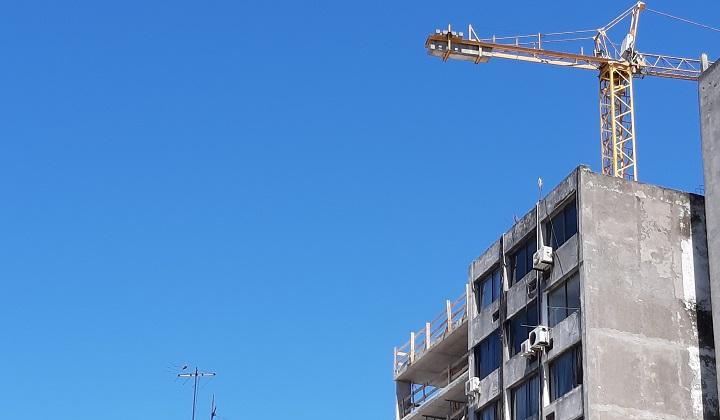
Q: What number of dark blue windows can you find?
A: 9